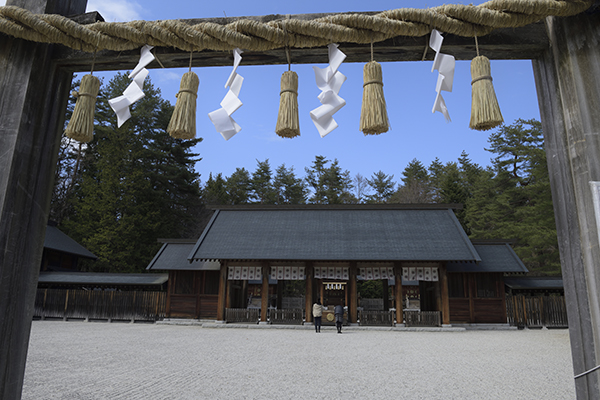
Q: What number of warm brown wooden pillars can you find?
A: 6